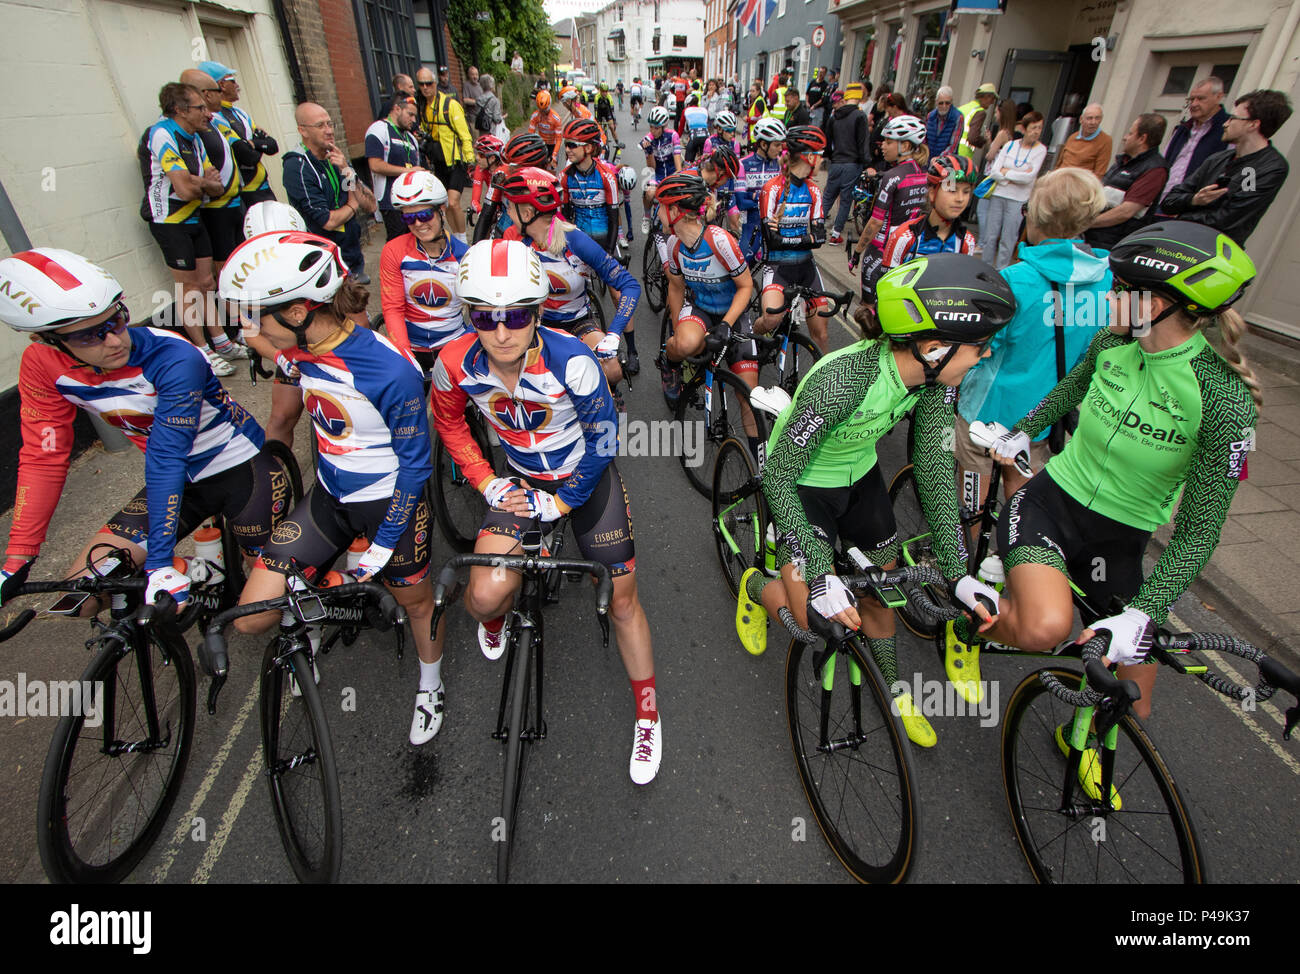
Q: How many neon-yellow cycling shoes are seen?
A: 4